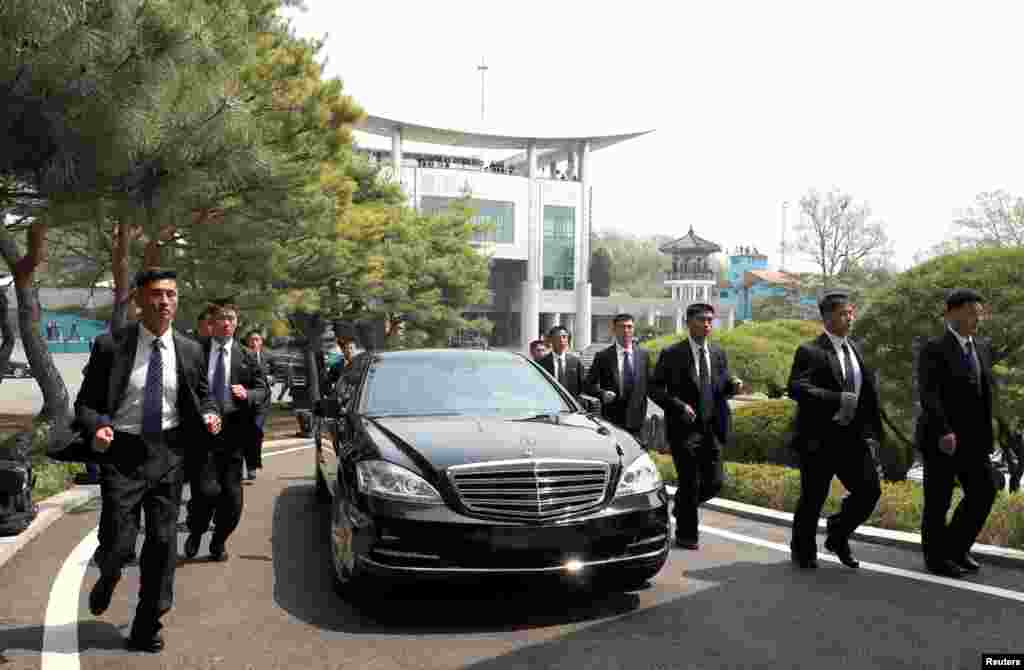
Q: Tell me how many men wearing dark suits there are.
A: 11